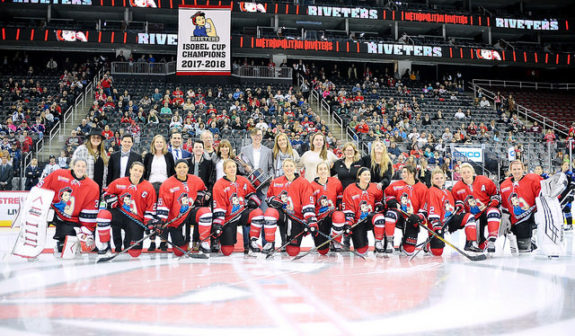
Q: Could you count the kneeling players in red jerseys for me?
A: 11